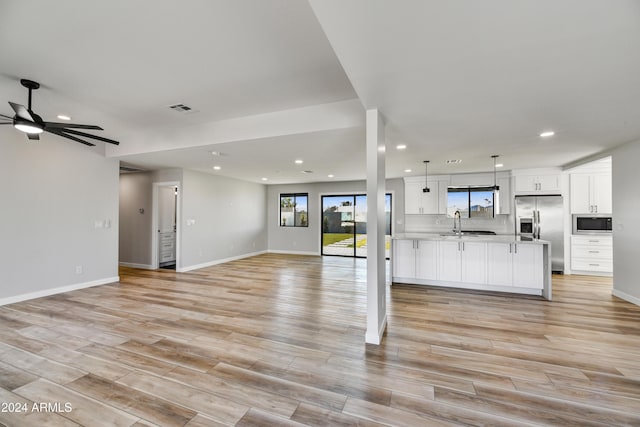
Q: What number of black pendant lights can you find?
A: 2